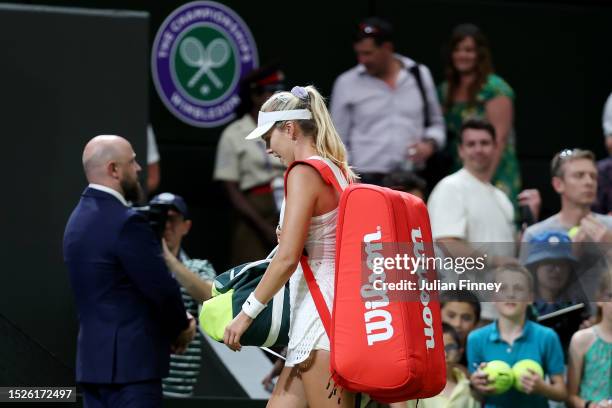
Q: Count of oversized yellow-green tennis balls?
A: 2